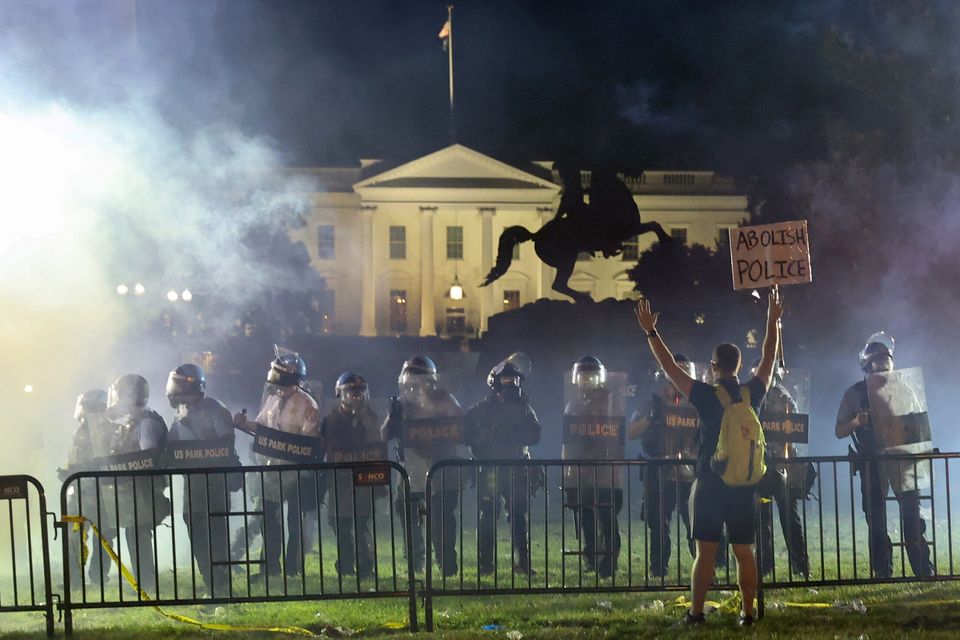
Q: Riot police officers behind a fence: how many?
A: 11